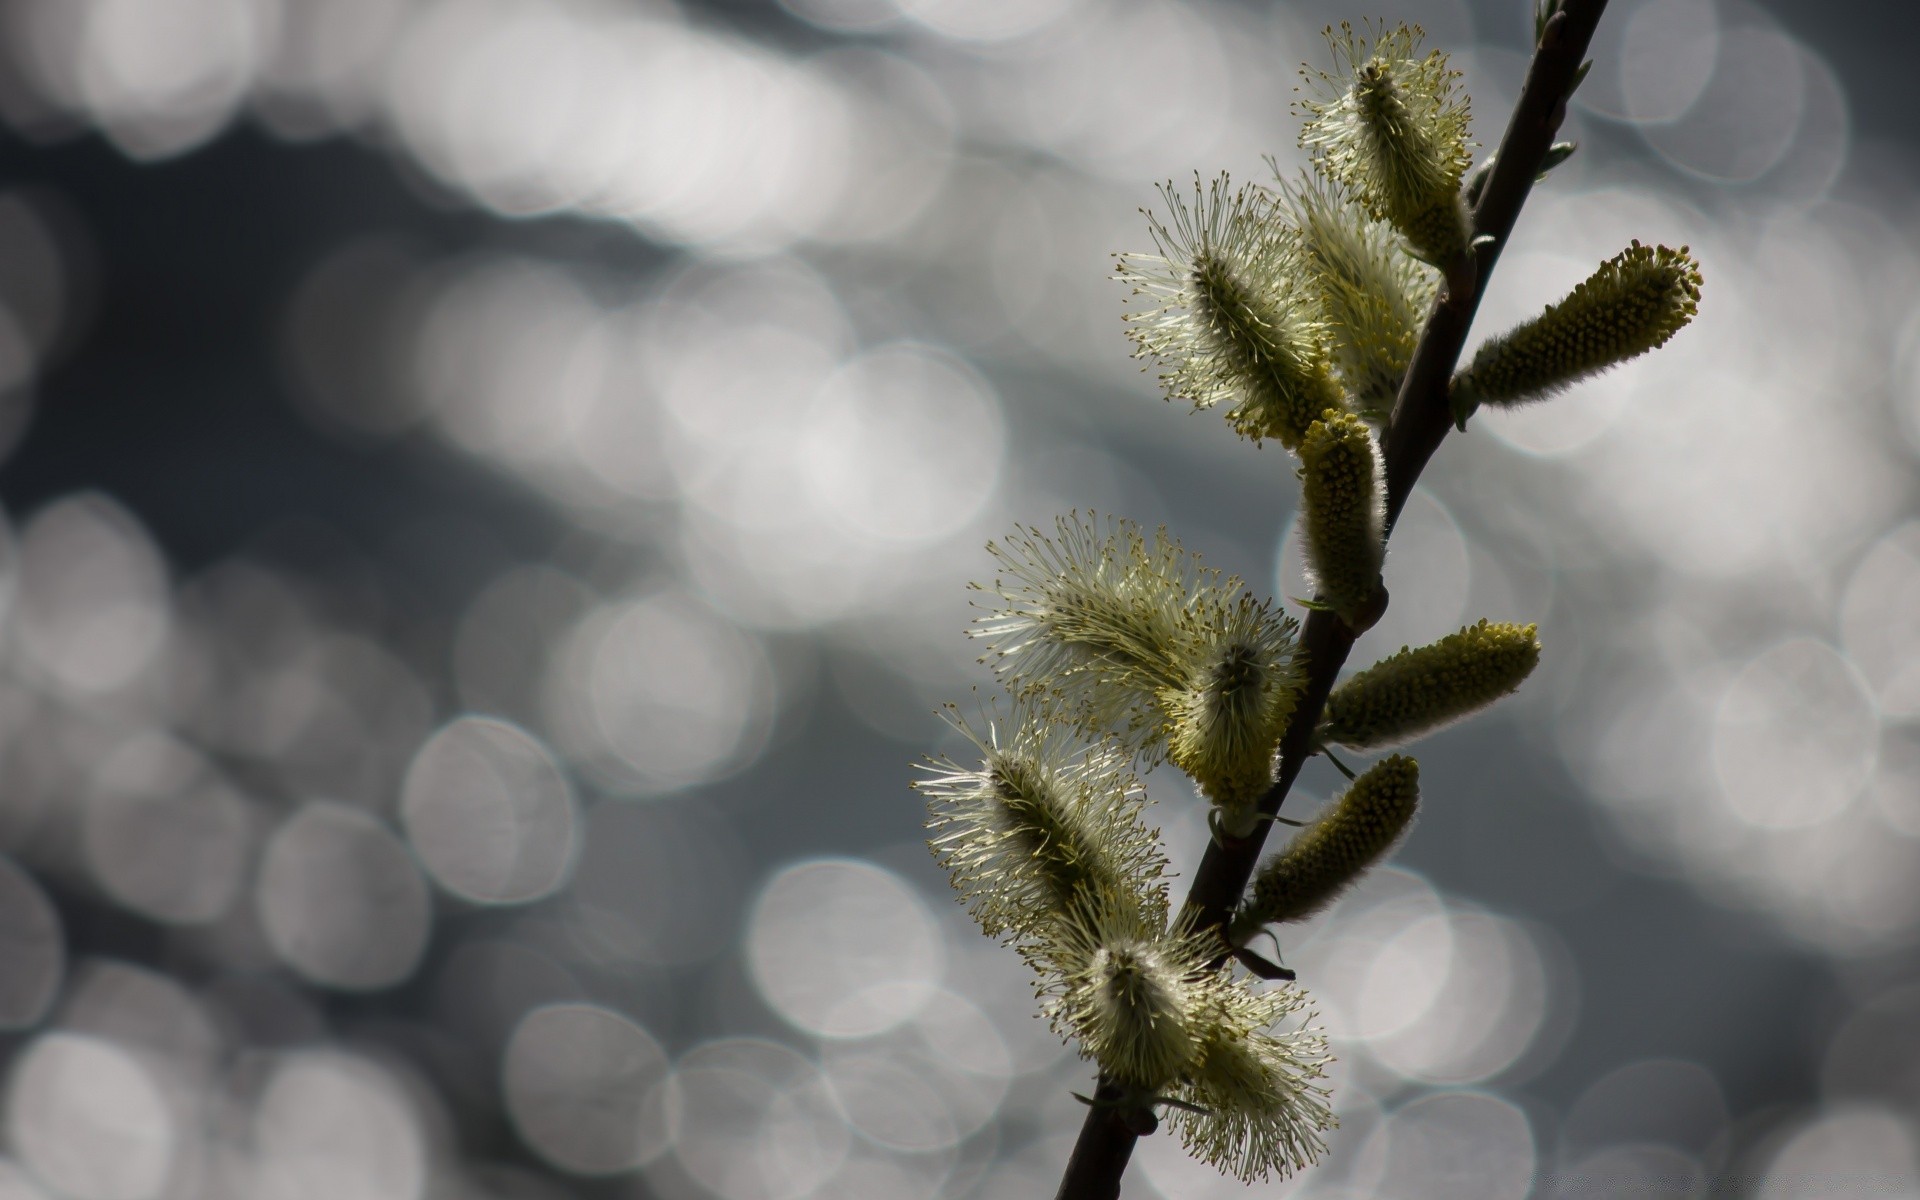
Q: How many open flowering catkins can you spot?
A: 8